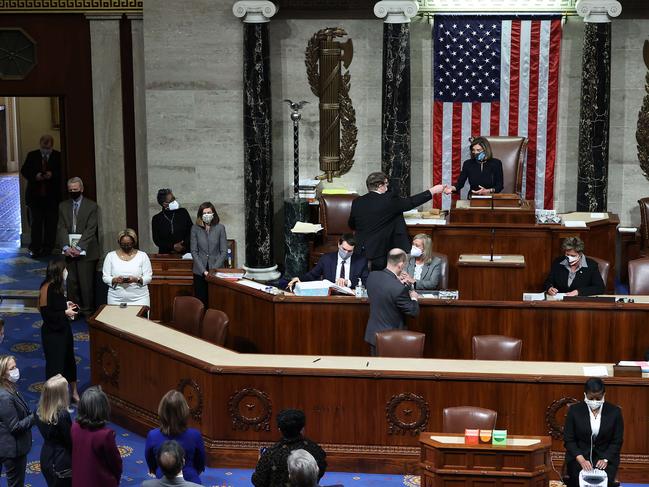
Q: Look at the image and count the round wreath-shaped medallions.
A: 5